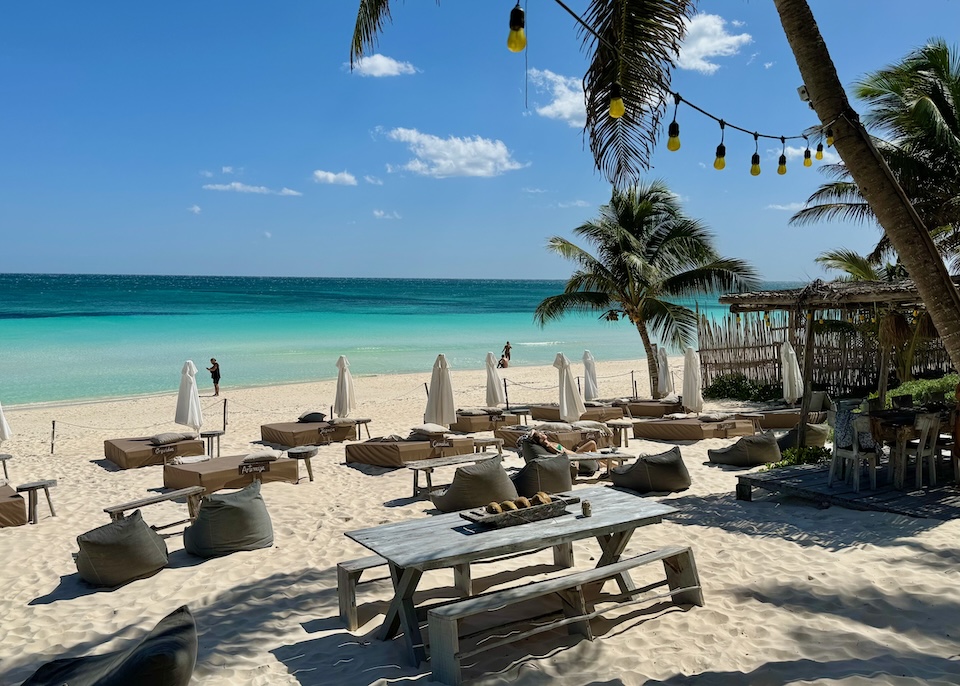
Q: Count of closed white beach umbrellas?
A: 10